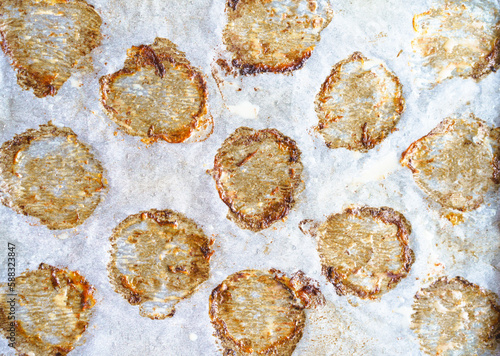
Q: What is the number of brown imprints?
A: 13